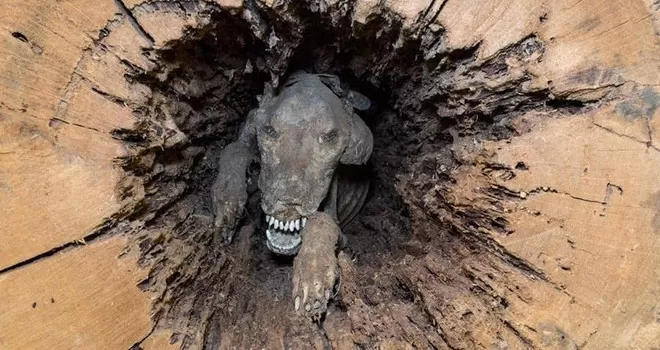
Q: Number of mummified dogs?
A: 1